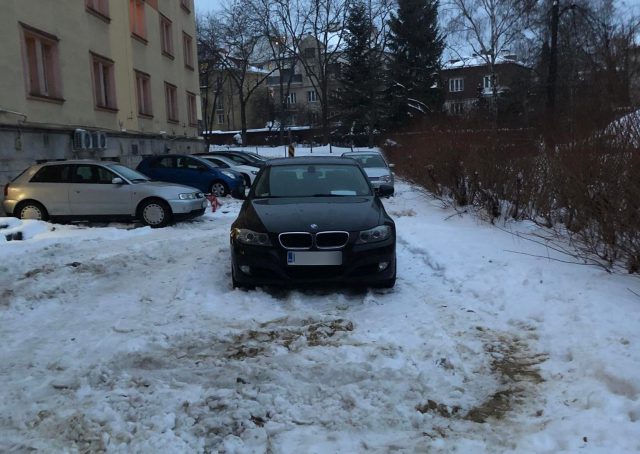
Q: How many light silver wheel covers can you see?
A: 3